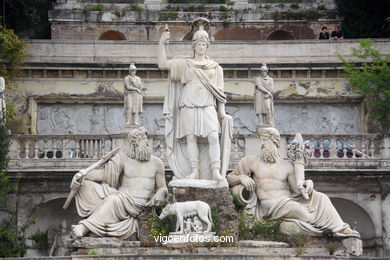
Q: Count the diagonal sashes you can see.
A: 1